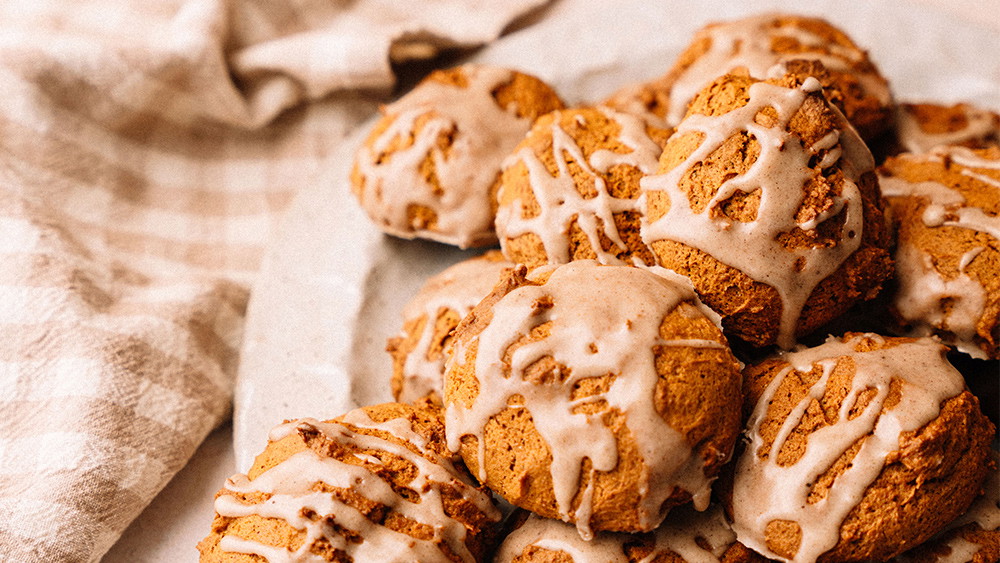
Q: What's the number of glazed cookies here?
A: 13